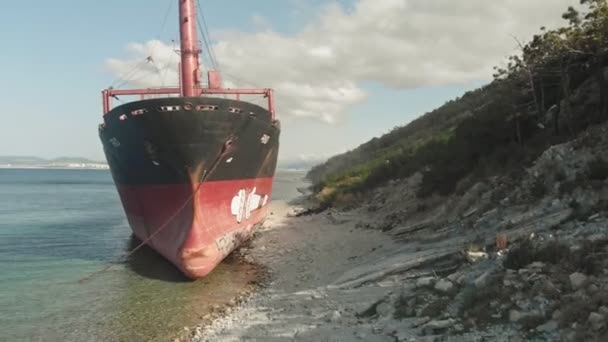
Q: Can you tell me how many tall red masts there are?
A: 1